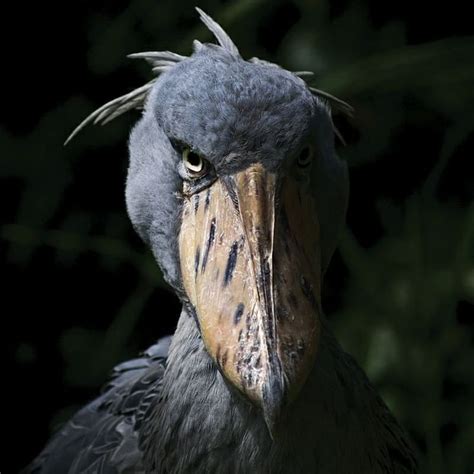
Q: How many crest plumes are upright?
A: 1